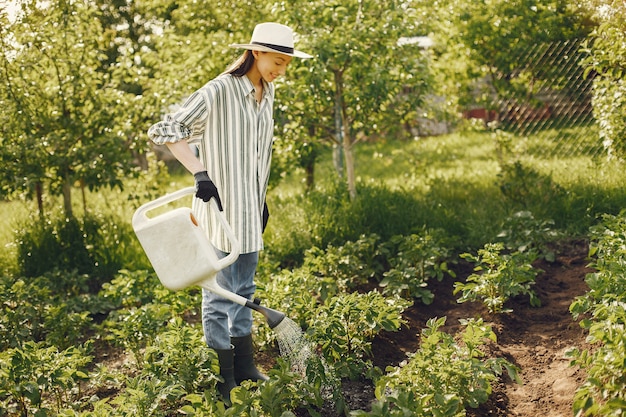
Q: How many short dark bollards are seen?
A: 0